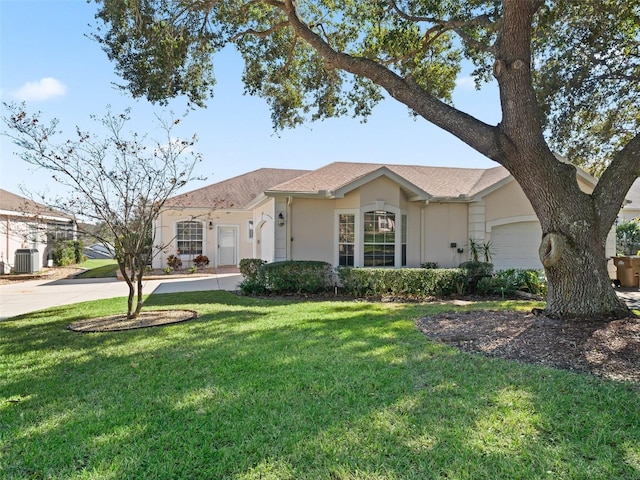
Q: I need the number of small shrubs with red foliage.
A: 2